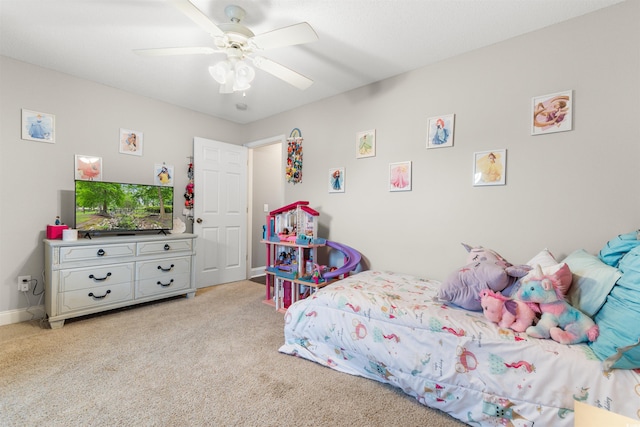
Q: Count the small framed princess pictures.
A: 10